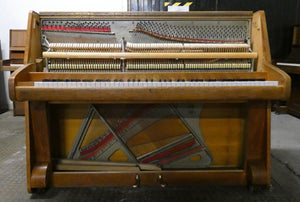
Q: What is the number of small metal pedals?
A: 2